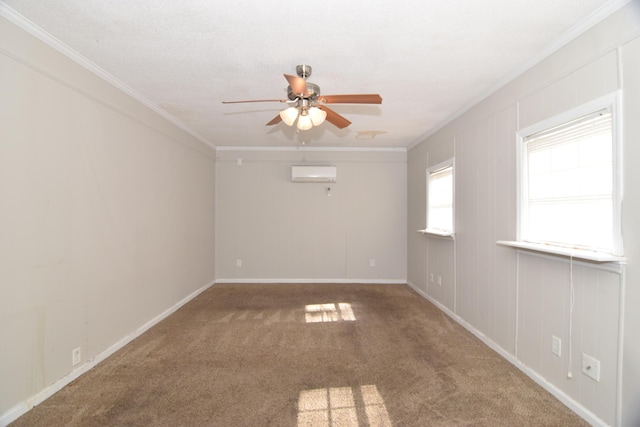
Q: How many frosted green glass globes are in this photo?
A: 0